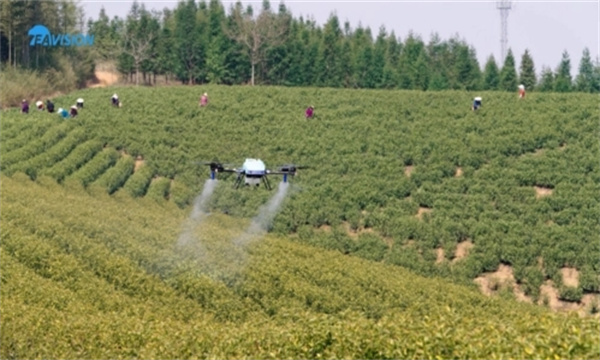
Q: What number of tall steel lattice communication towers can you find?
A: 1